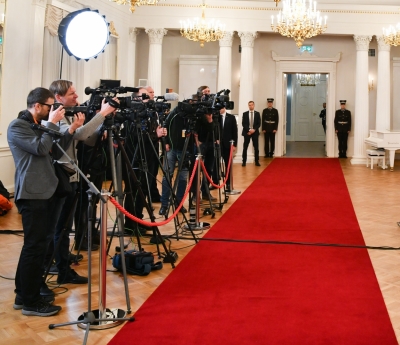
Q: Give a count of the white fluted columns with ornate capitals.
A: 6